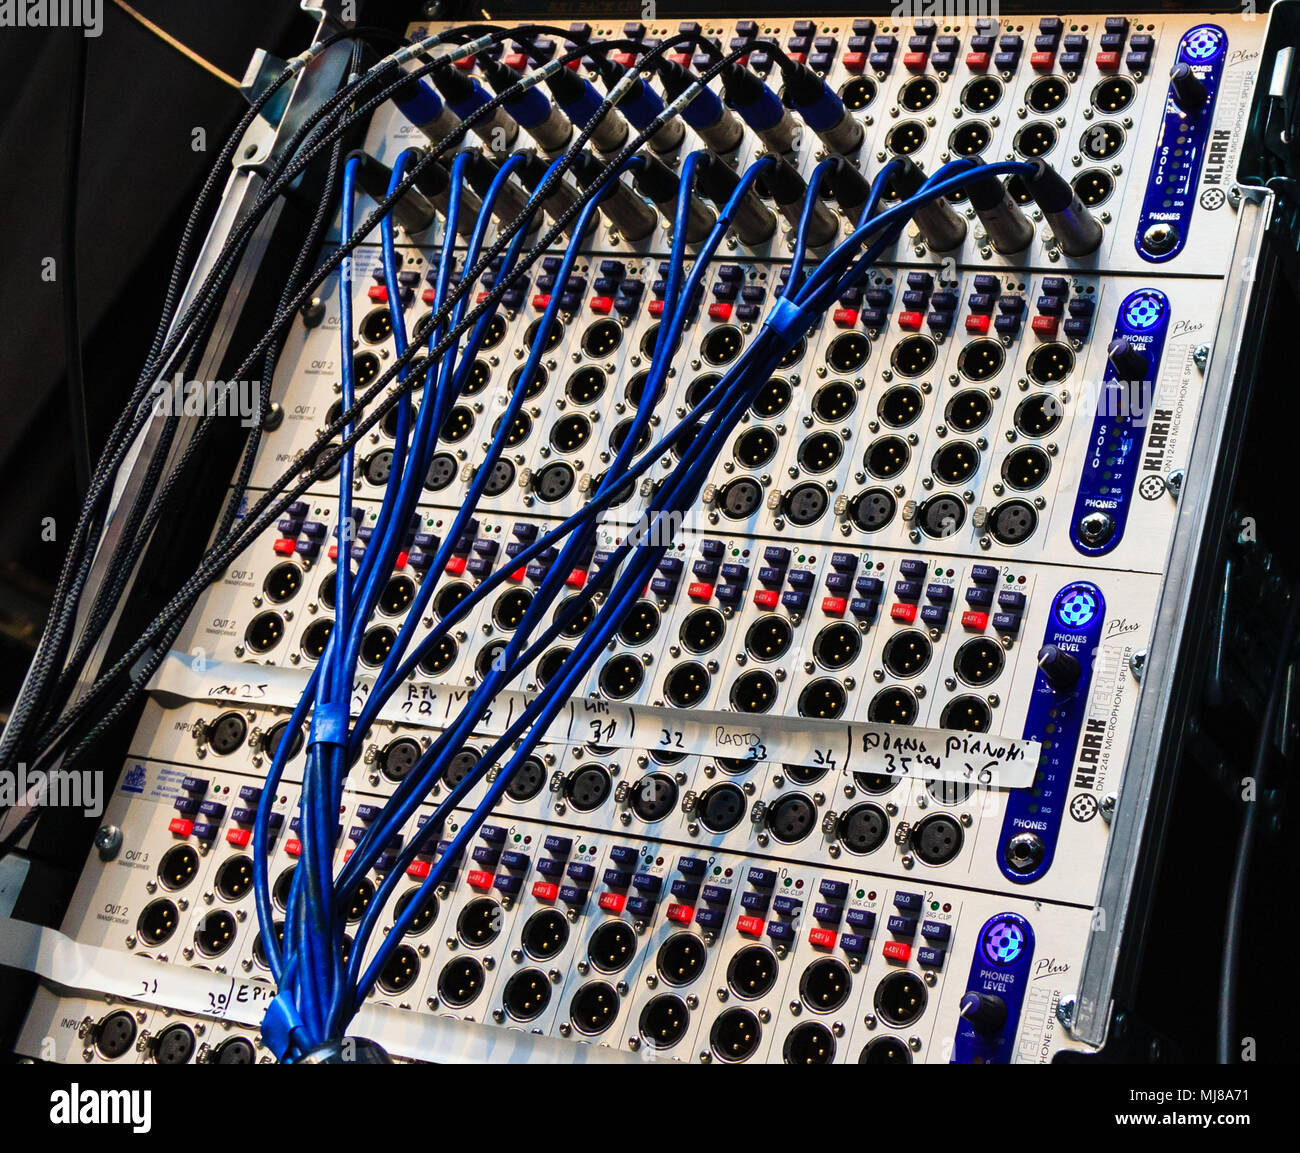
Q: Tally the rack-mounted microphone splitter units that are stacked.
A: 4